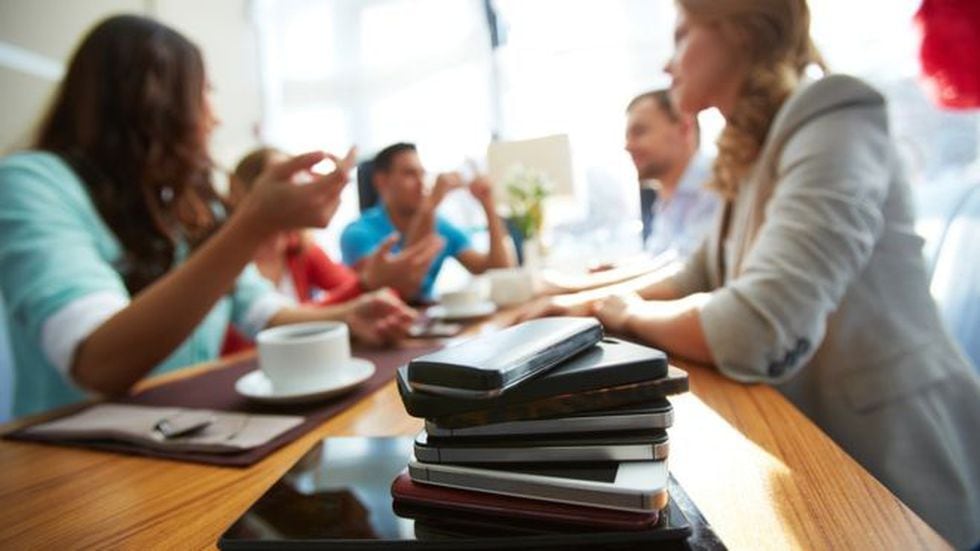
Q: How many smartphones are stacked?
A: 7